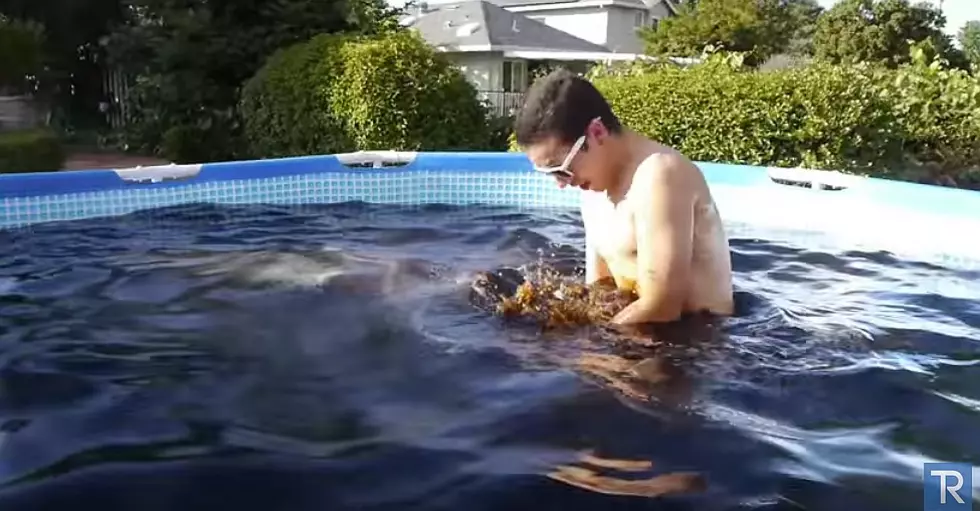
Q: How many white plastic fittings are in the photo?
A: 3